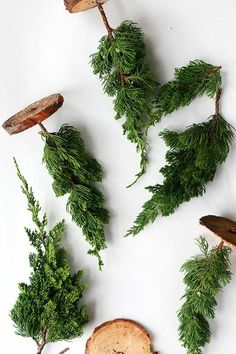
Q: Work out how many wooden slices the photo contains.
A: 4